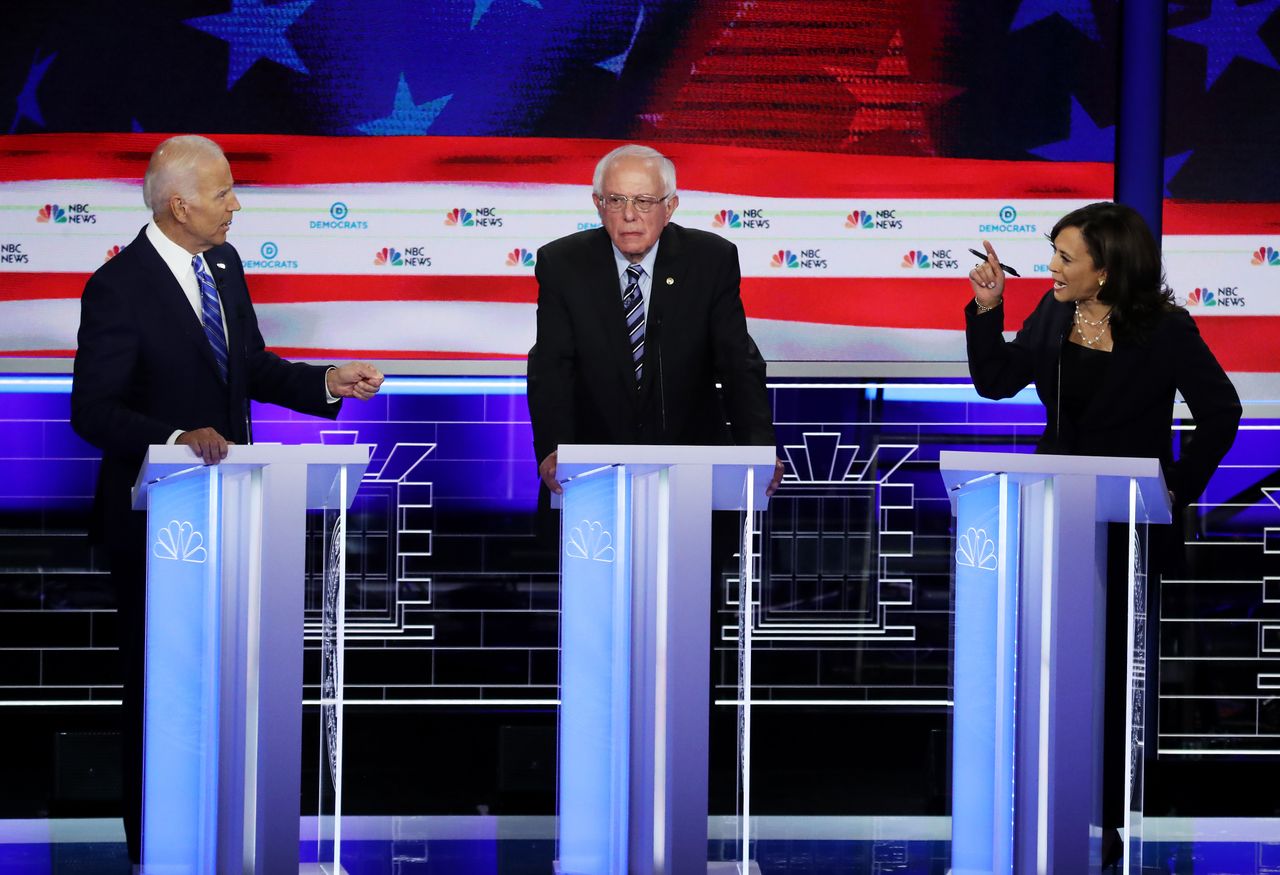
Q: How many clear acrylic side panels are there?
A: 3